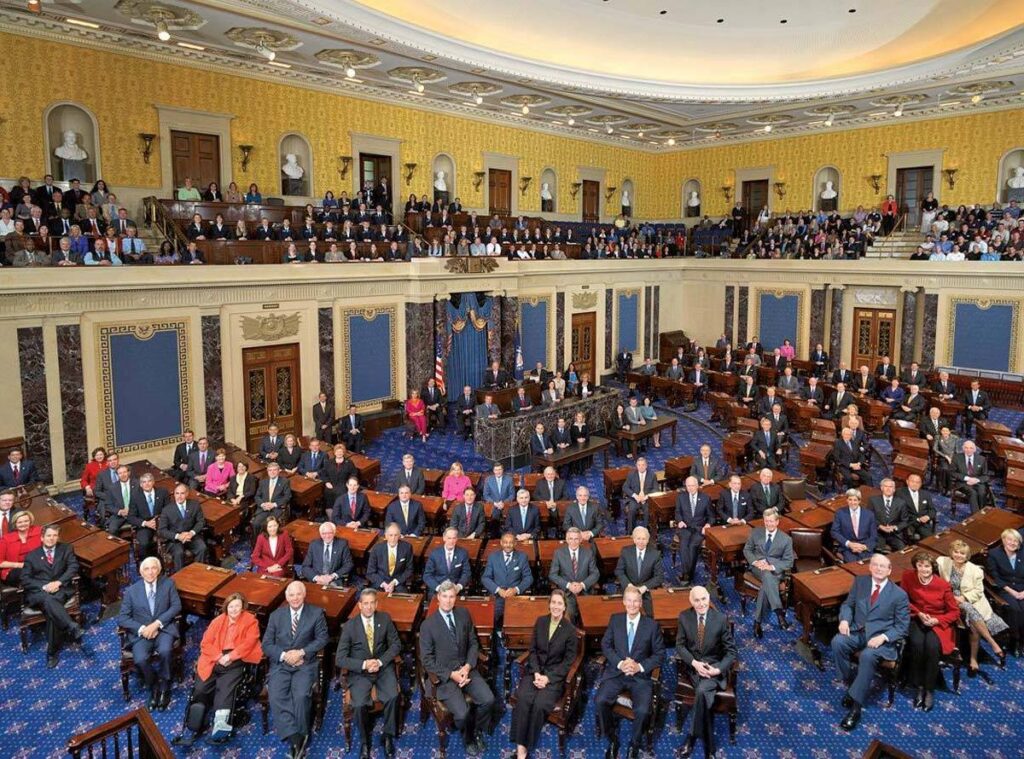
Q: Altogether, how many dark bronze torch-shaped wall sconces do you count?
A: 12